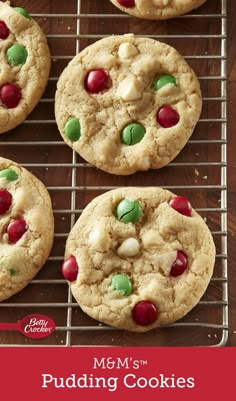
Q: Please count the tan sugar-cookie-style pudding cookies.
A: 5